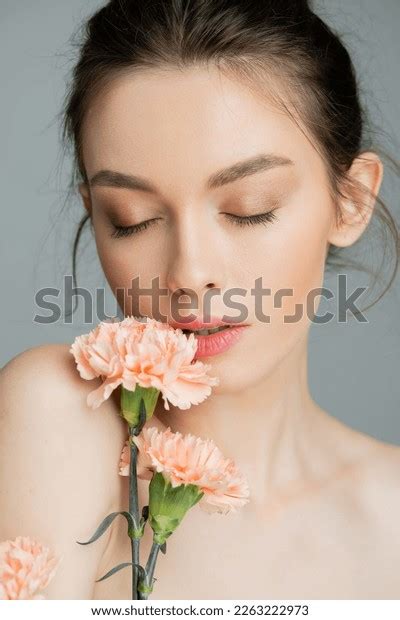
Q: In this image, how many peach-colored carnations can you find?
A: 3